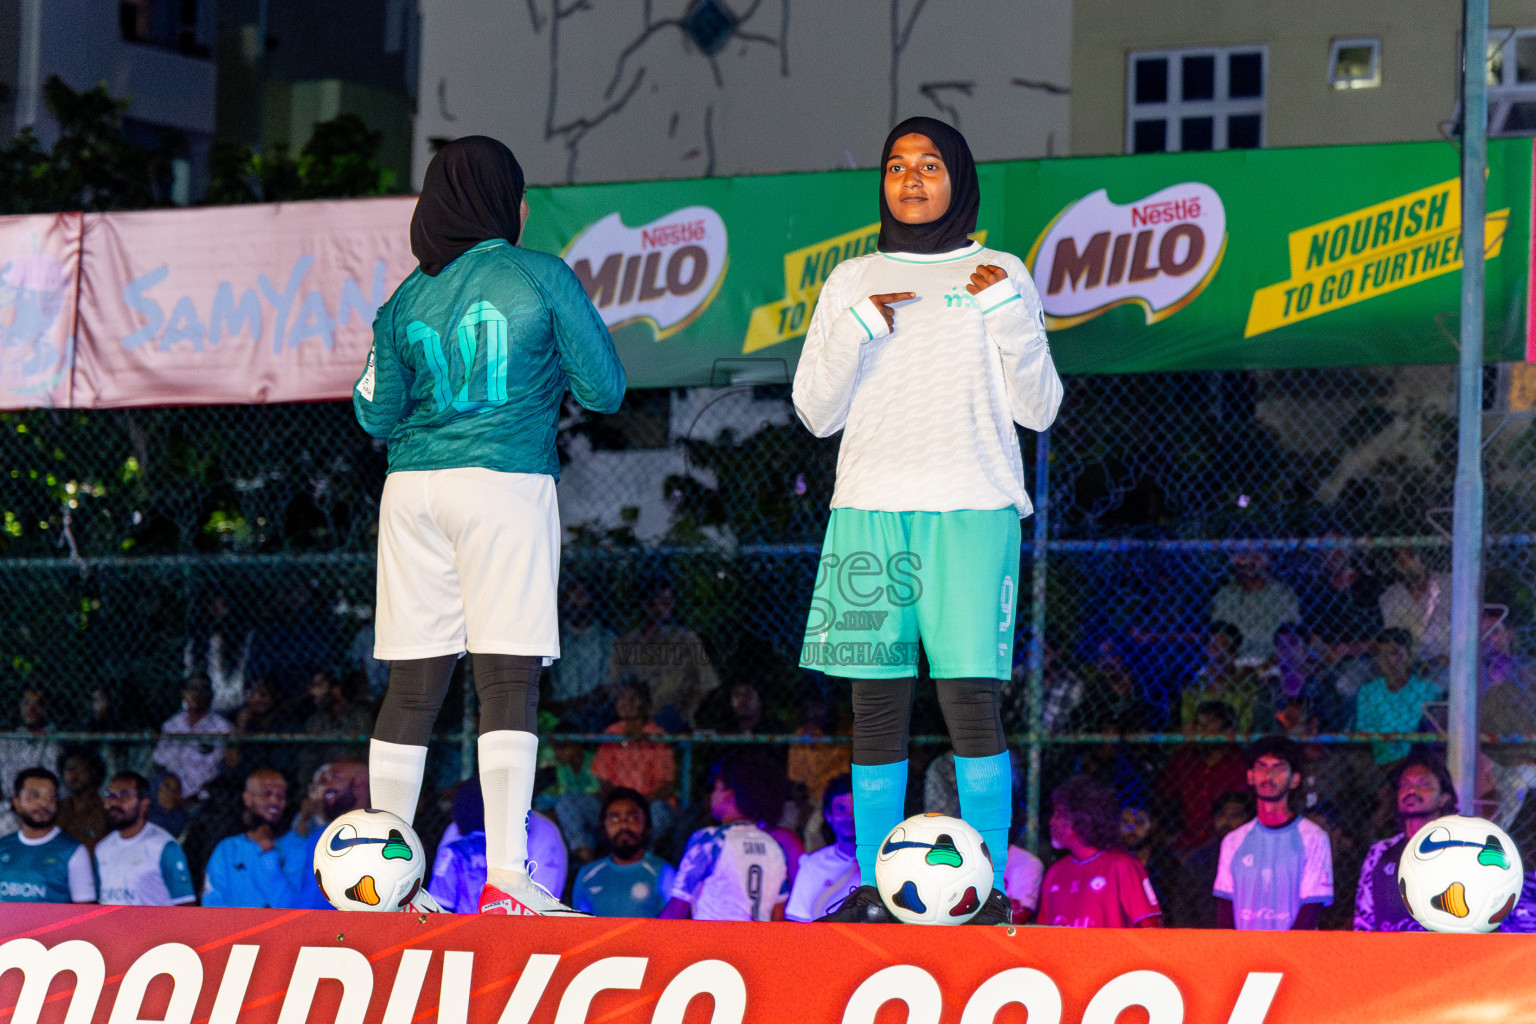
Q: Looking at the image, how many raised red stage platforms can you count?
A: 1